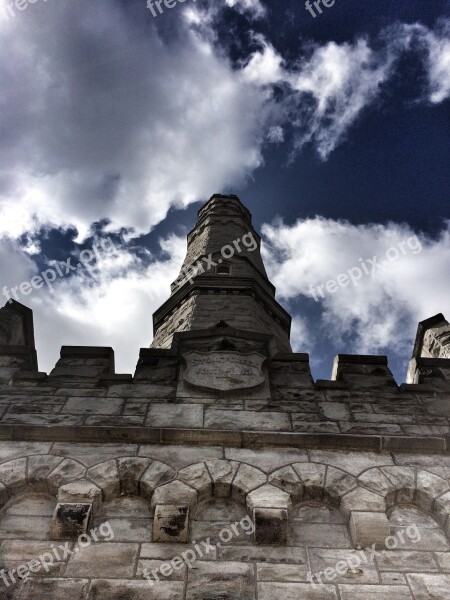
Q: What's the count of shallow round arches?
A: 5